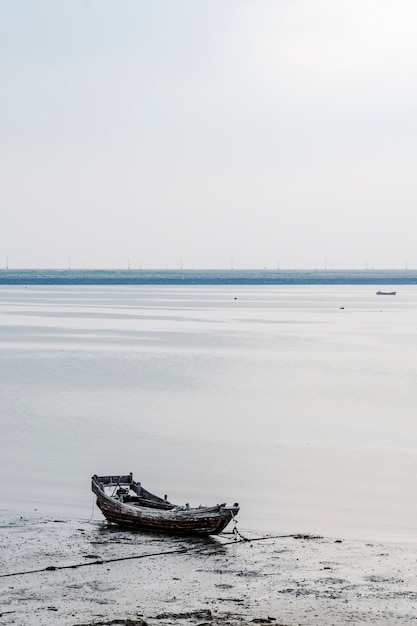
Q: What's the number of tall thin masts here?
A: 9